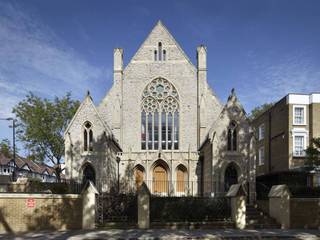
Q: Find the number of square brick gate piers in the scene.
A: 4